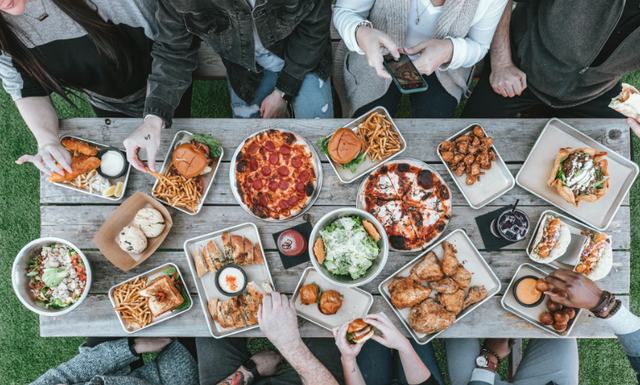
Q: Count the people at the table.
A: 8